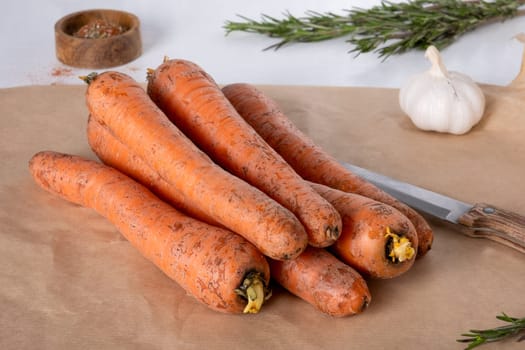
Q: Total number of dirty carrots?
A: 6